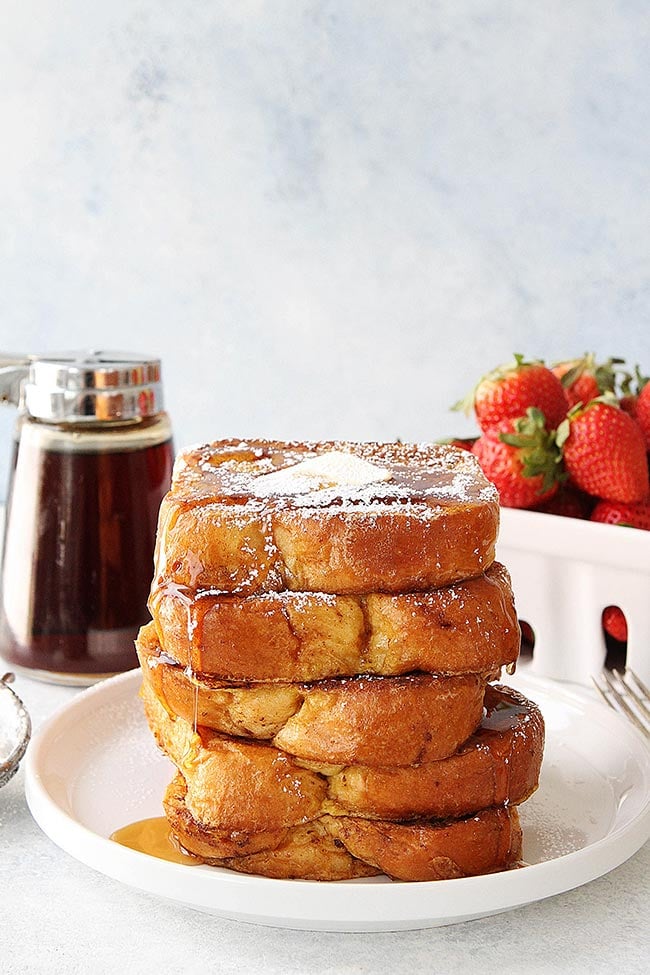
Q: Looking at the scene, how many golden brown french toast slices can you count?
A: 5